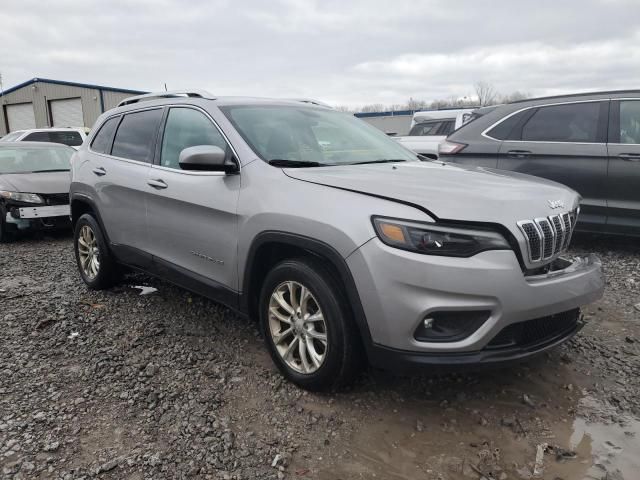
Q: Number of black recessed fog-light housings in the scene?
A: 1